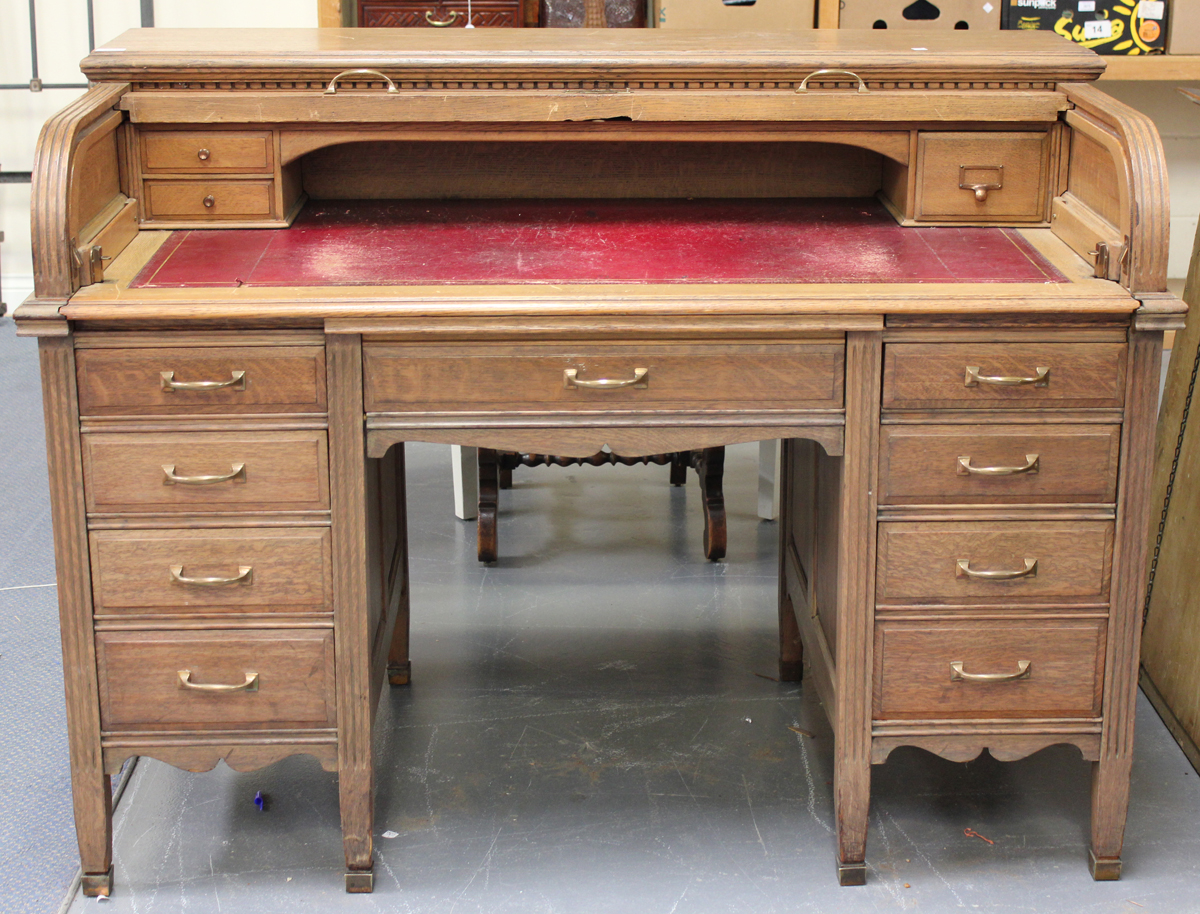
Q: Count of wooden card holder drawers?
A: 1